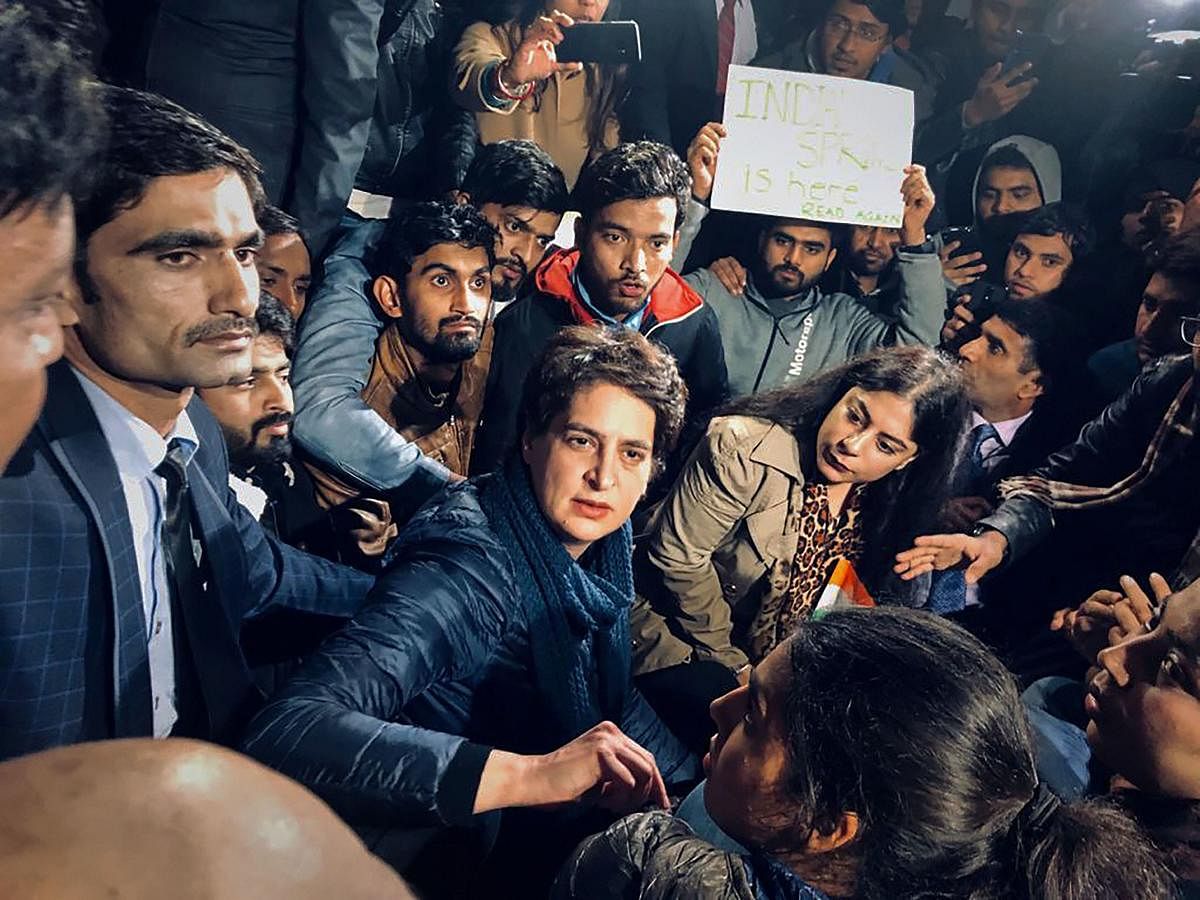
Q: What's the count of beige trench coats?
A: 1